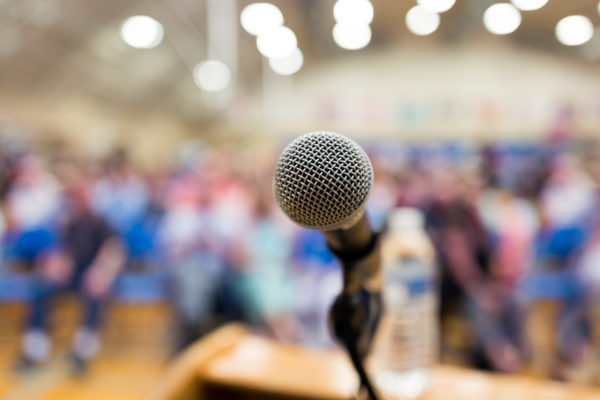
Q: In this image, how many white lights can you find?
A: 12